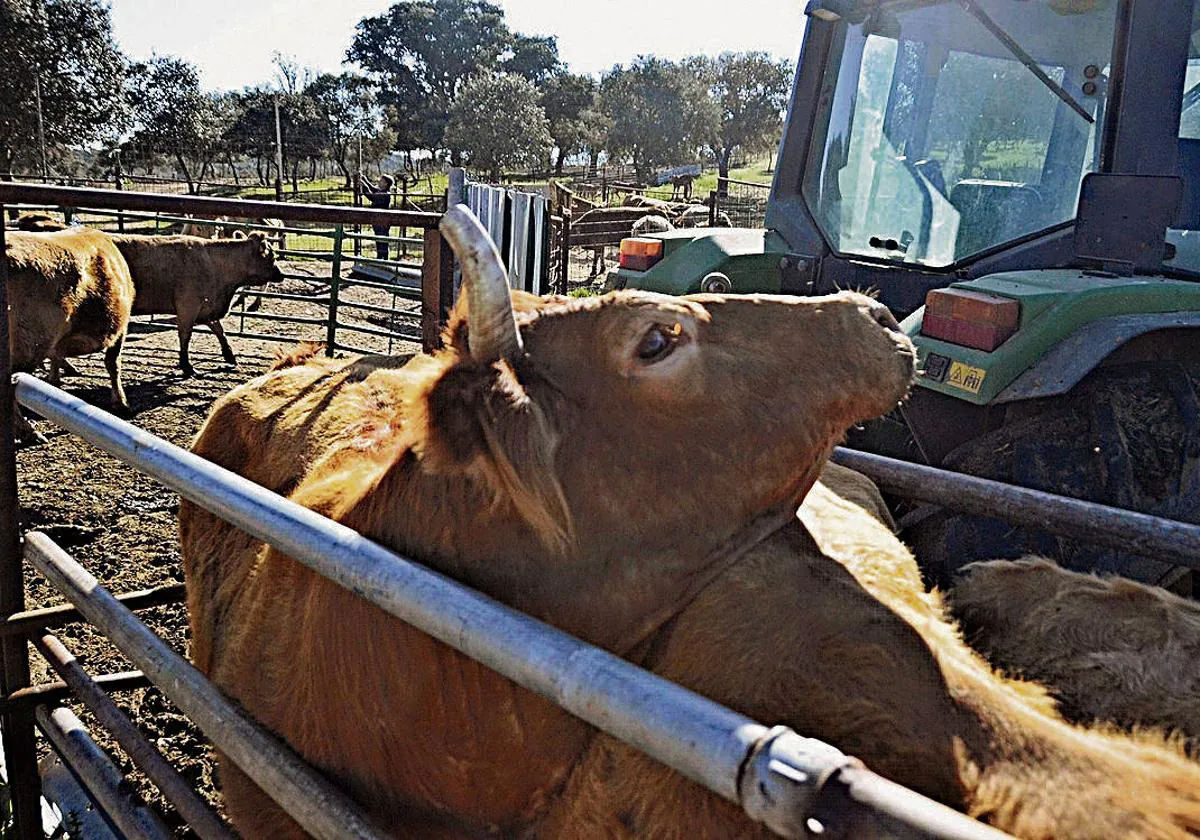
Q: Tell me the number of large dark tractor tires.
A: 1